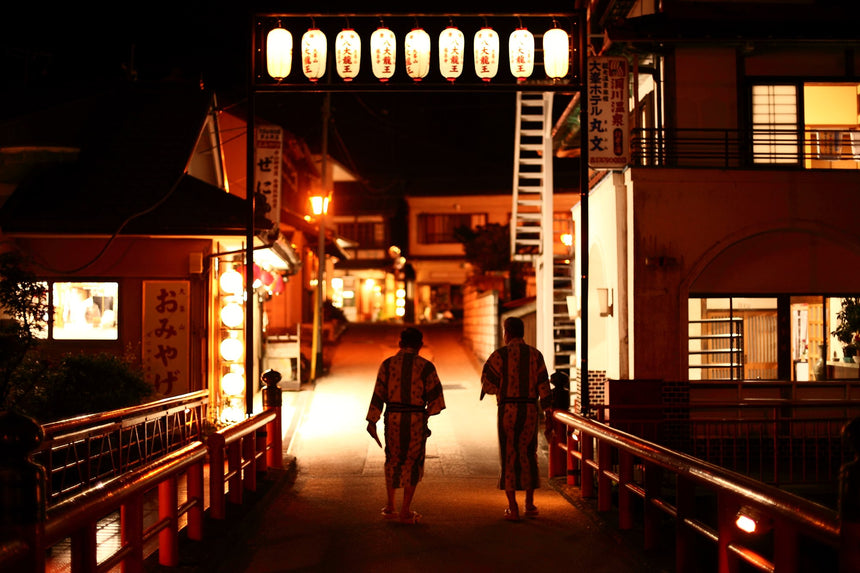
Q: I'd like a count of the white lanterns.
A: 14